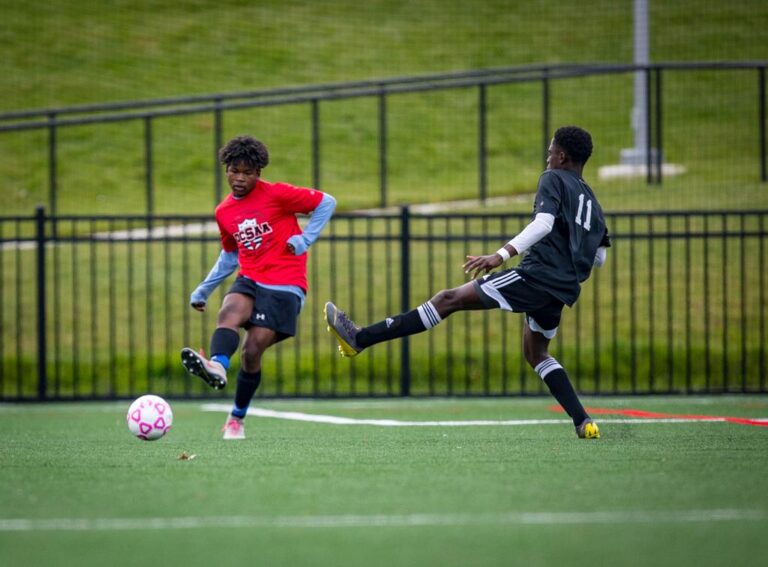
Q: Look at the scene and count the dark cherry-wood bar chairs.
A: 0